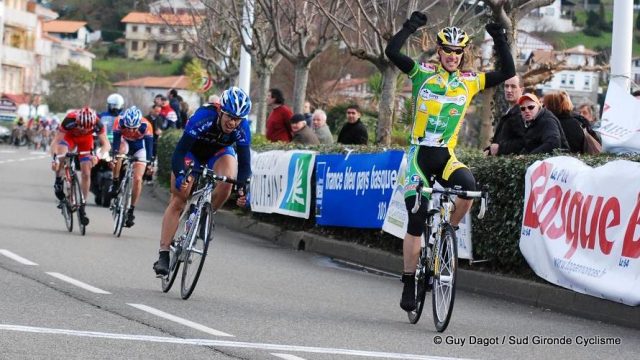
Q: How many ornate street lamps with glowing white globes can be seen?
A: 0